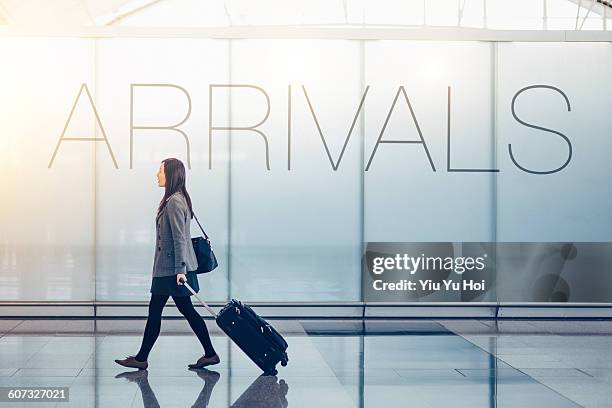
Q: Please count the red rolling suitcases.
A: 0